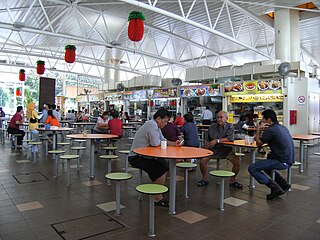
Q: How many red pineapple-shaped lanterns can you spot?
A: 5